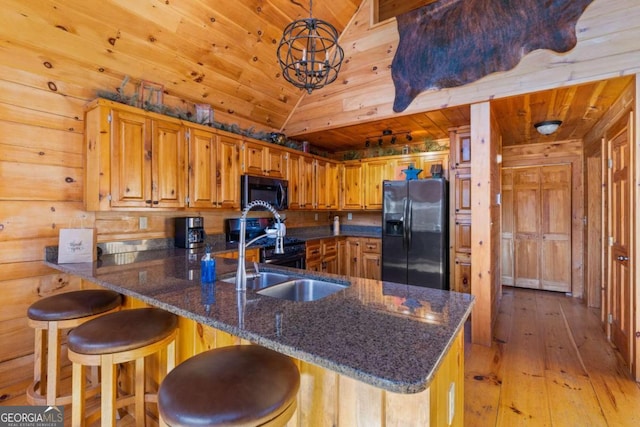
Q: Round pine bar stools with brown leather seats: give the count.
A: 3